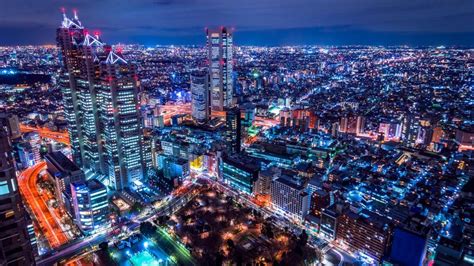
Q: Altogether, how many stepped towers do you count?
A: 3